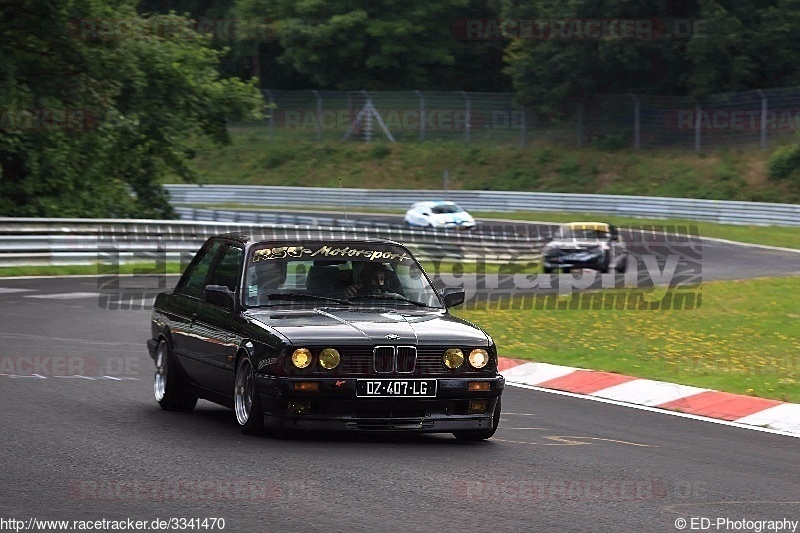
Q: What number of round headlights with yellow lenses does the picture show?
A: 4